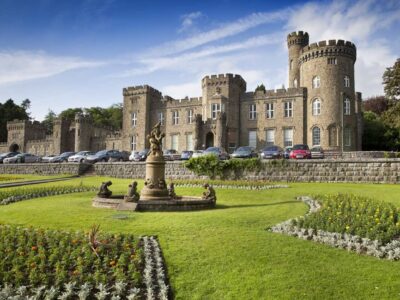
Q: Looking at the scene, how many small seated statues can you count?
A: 4